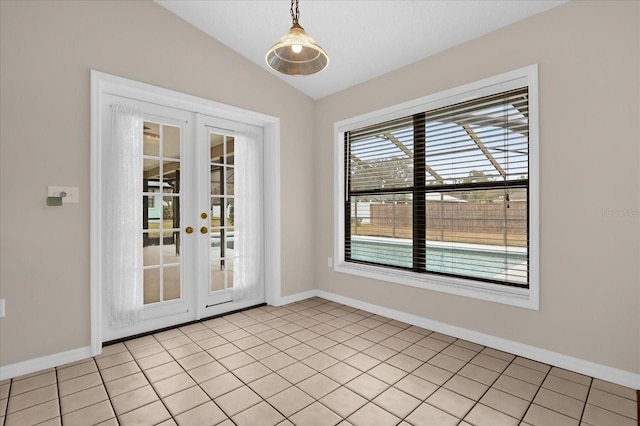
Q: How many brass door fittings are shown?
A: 3